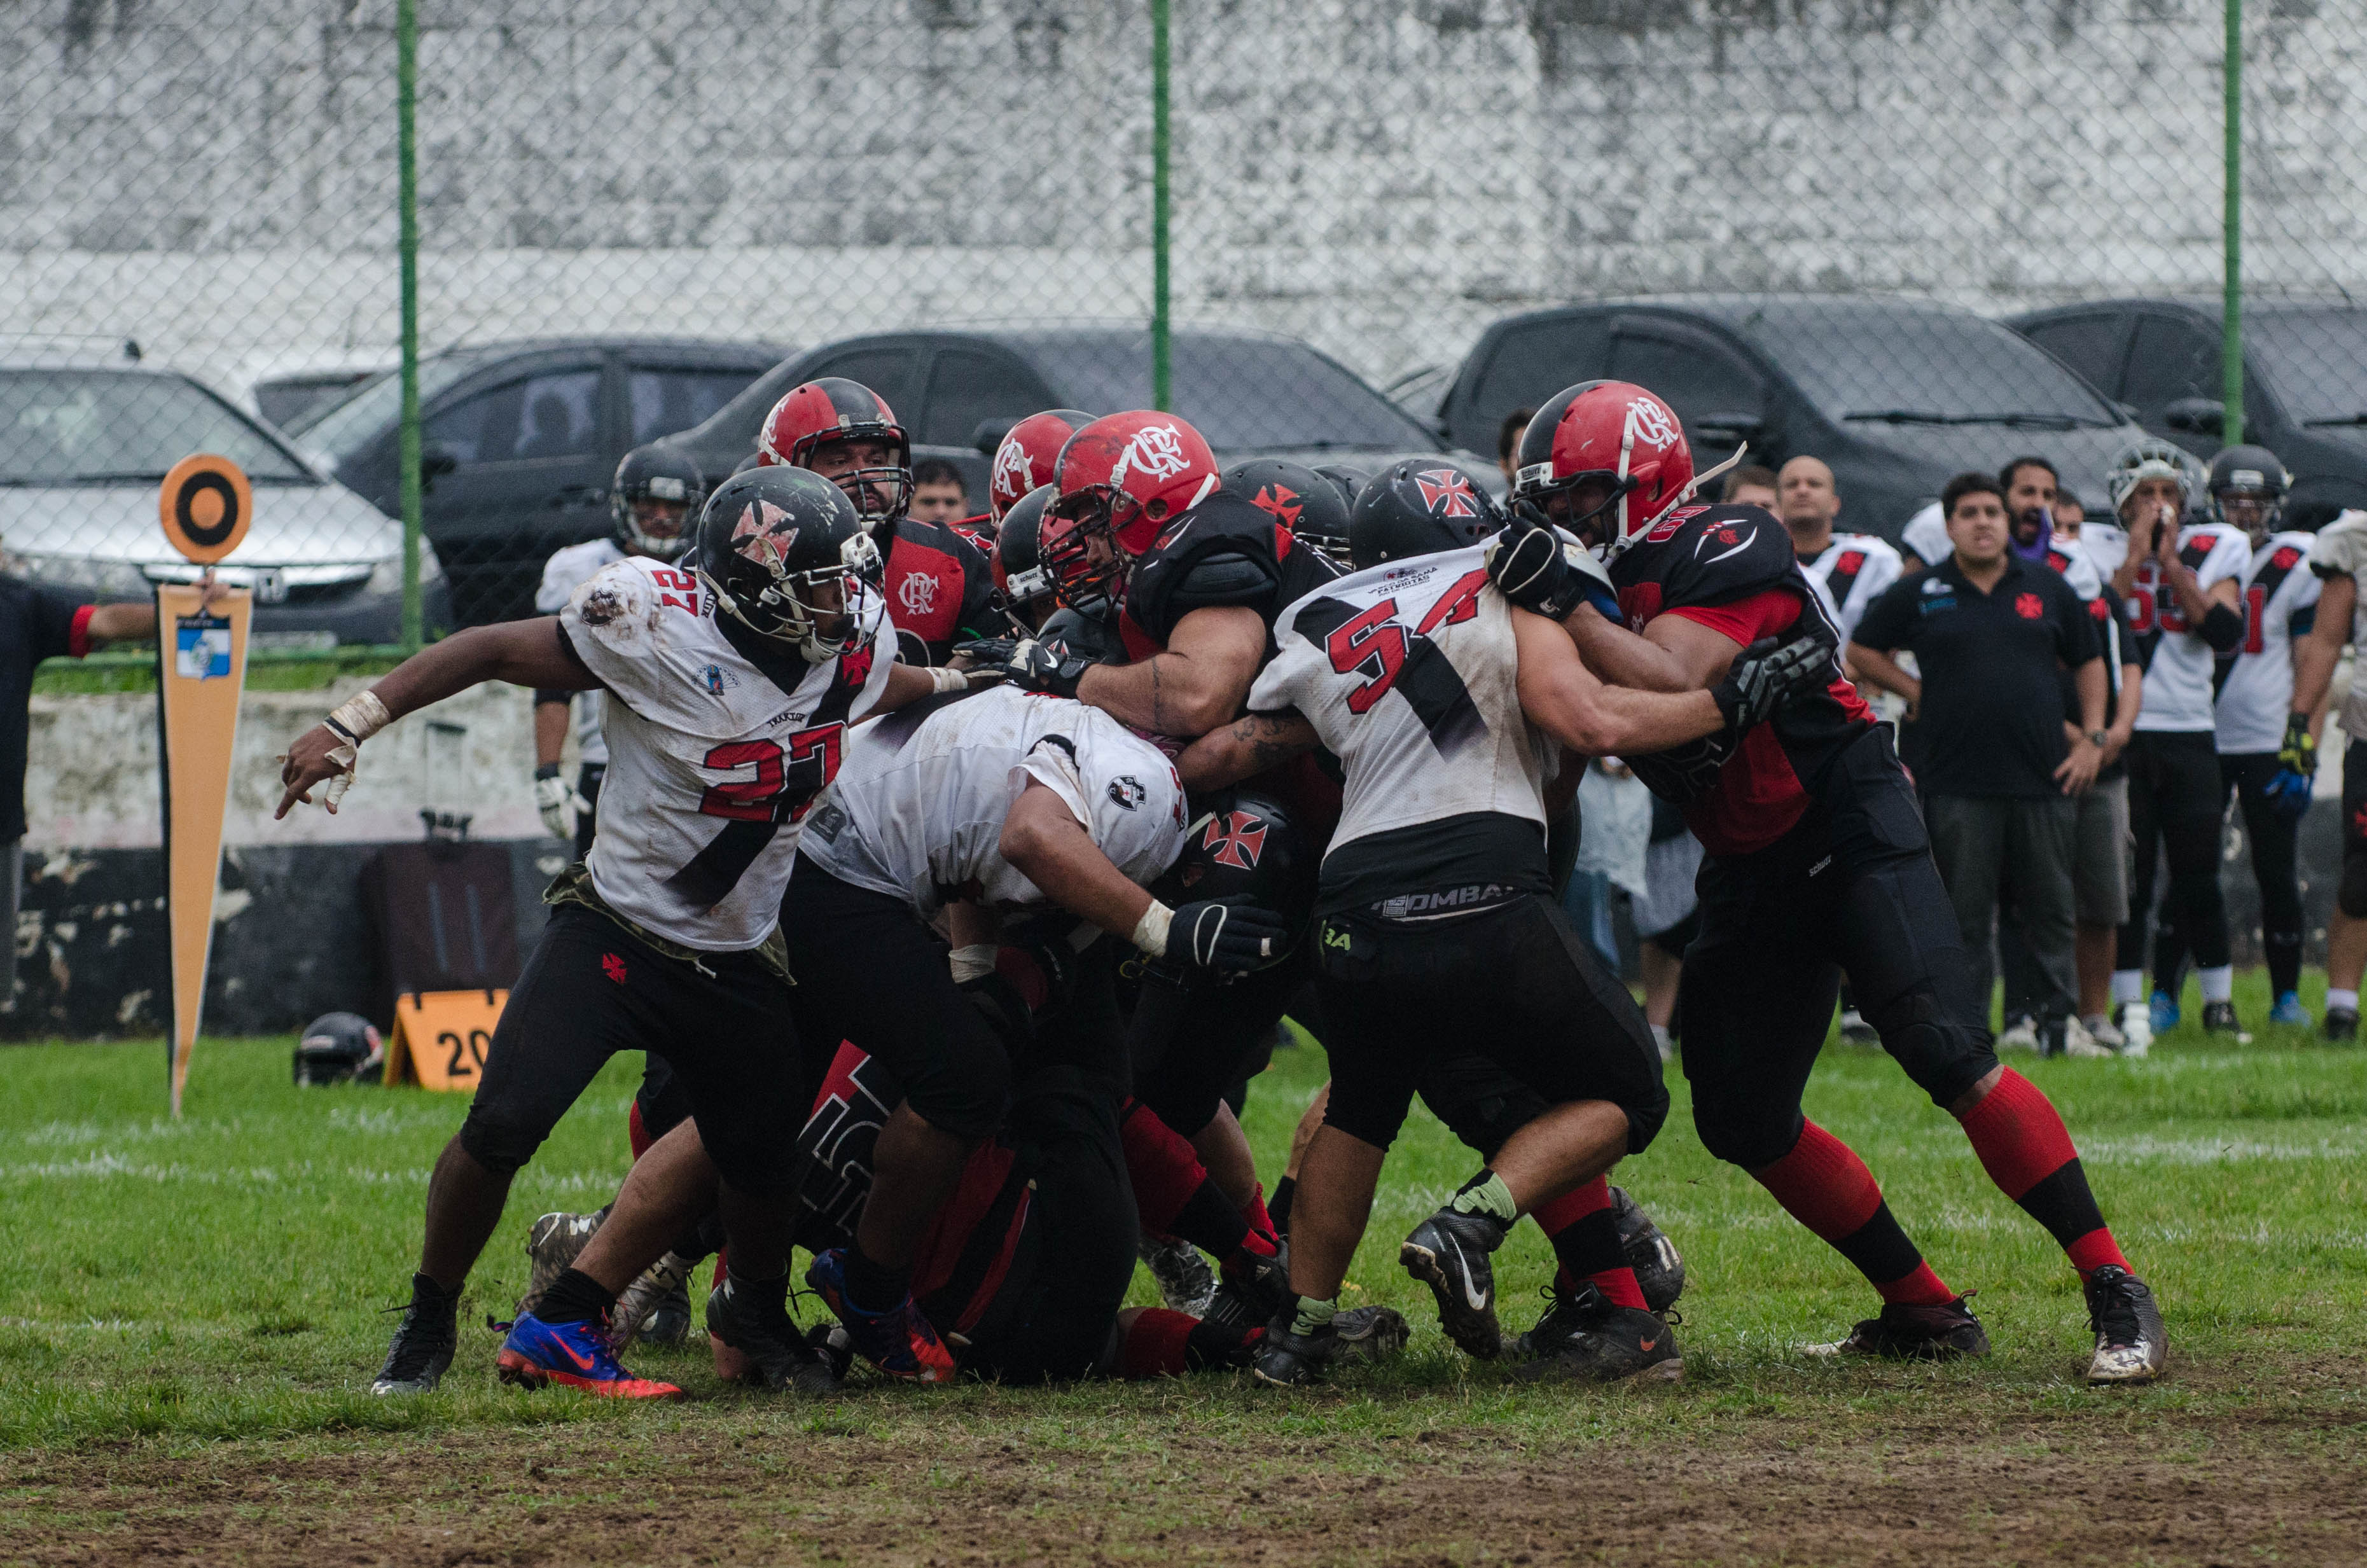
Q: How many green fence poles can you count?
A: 3